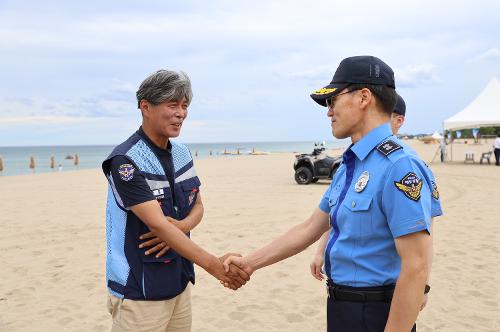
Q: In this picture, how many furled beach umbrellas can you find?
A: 4